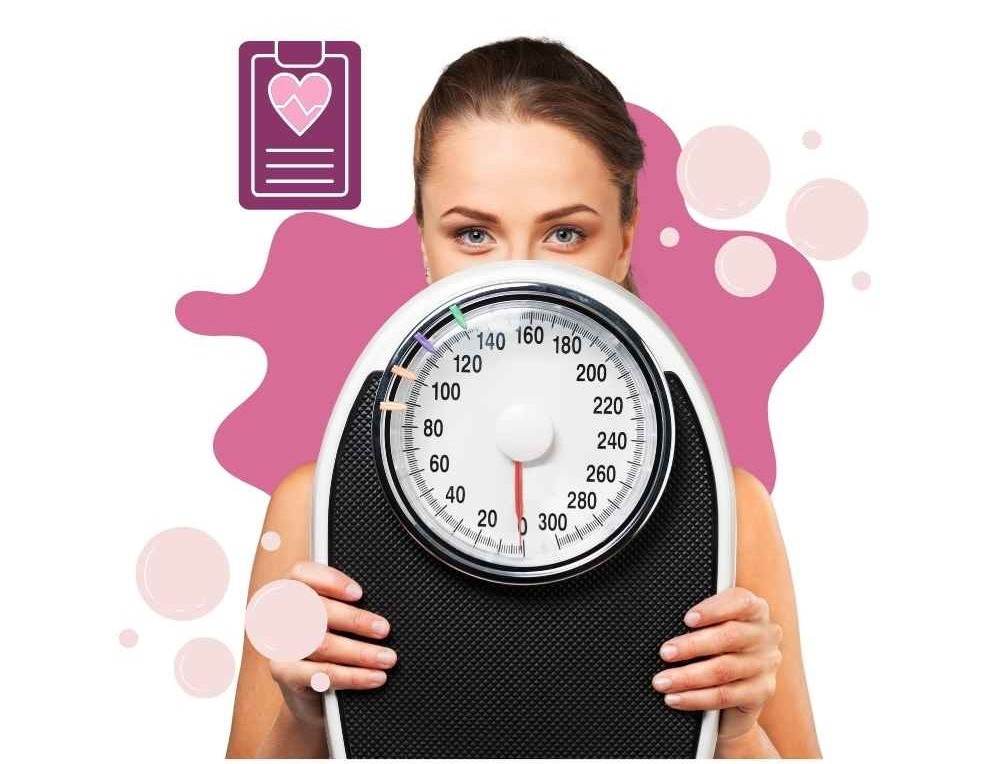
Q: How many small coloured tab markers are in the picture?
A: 4